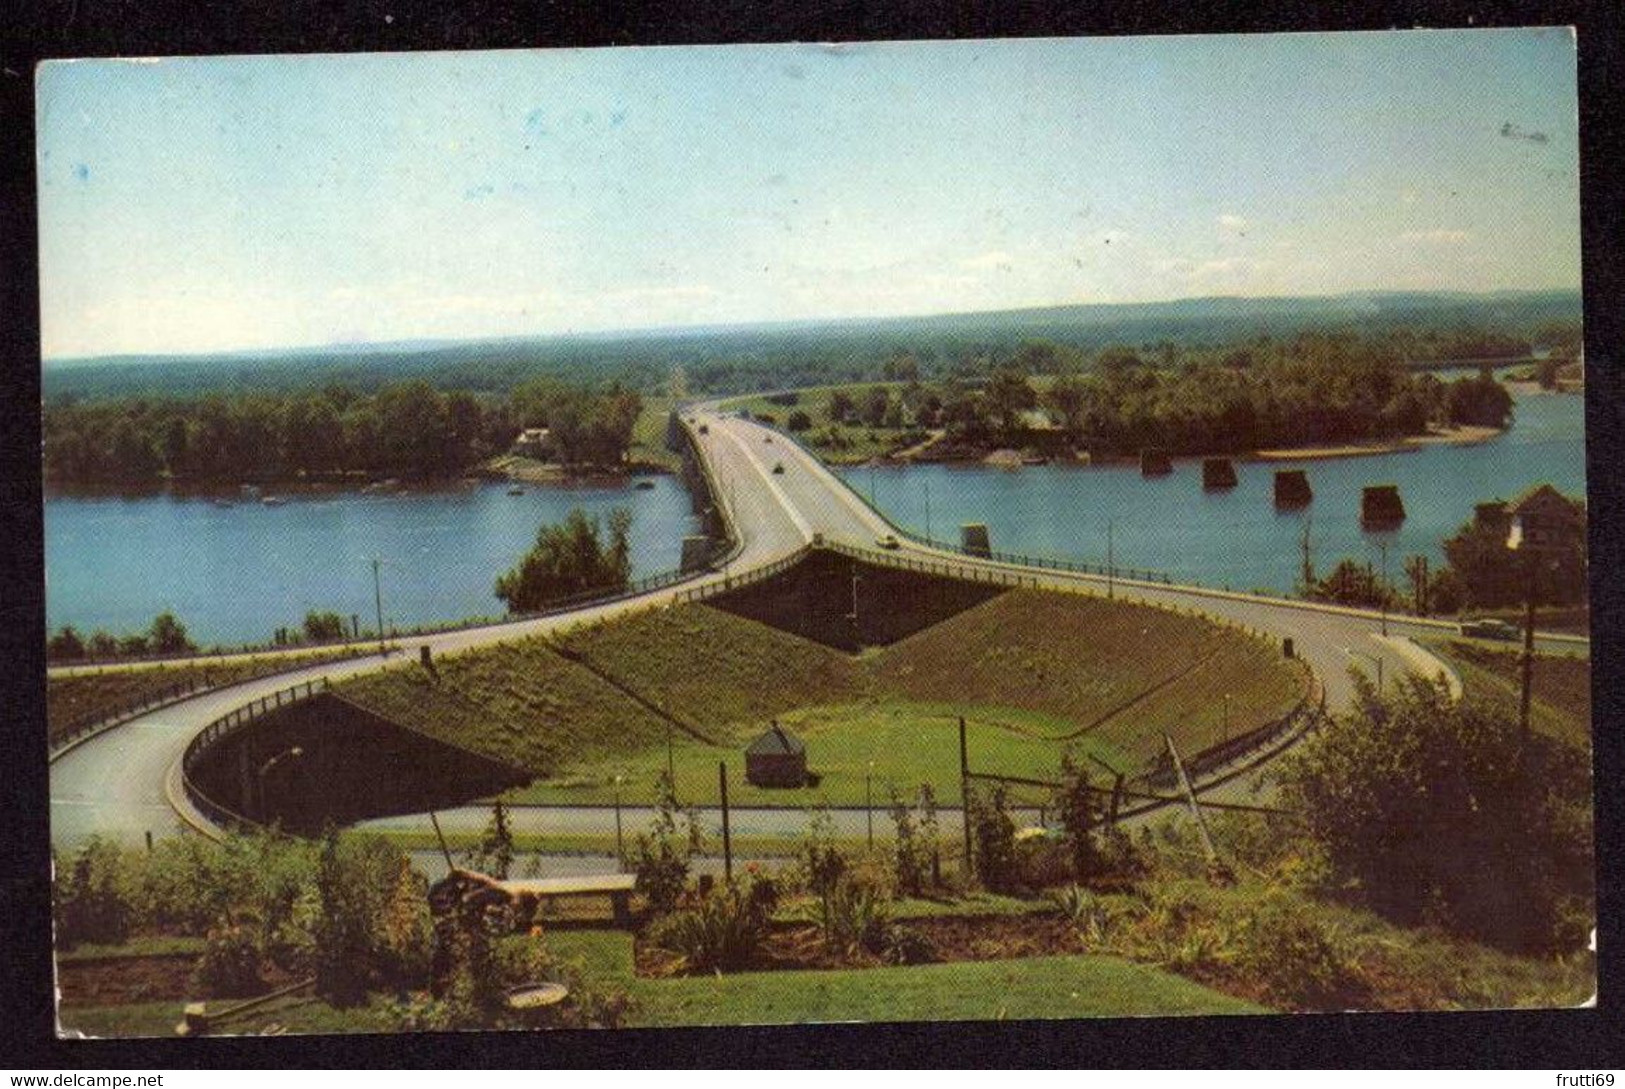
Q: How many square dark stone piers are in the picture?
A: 4